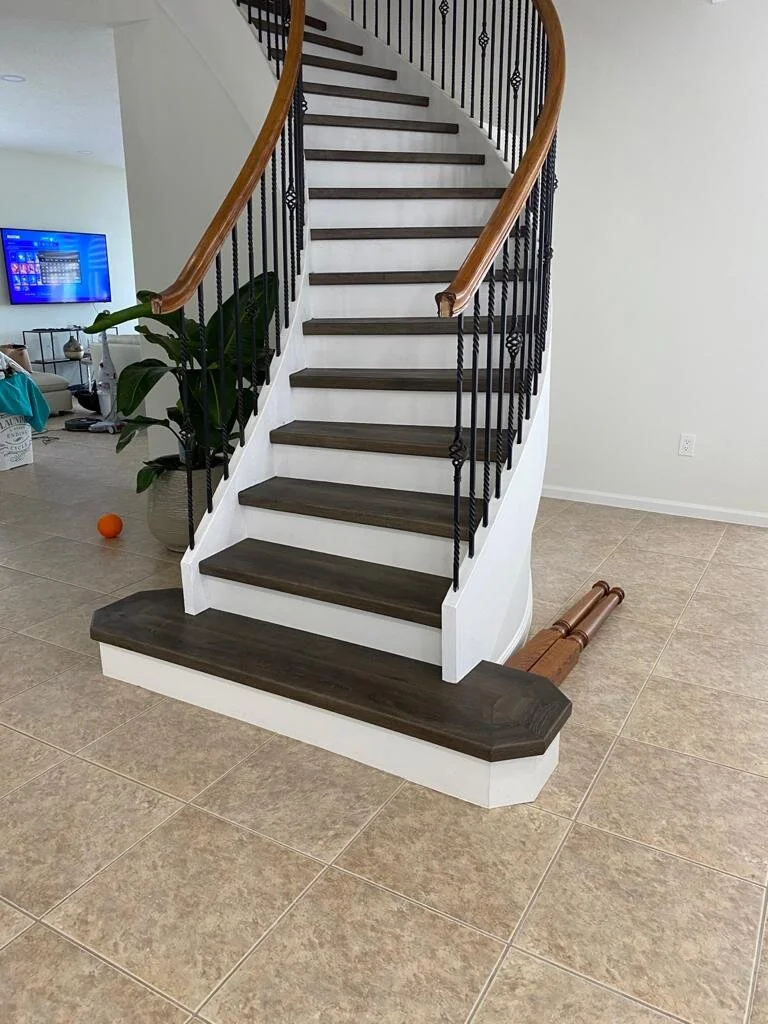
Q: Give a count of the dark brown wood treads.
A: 15